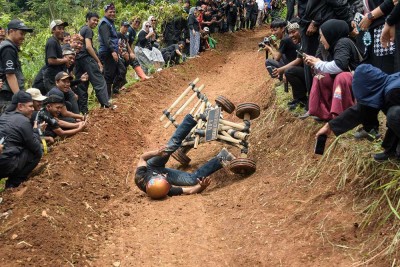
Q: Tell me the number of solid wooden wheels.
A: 4